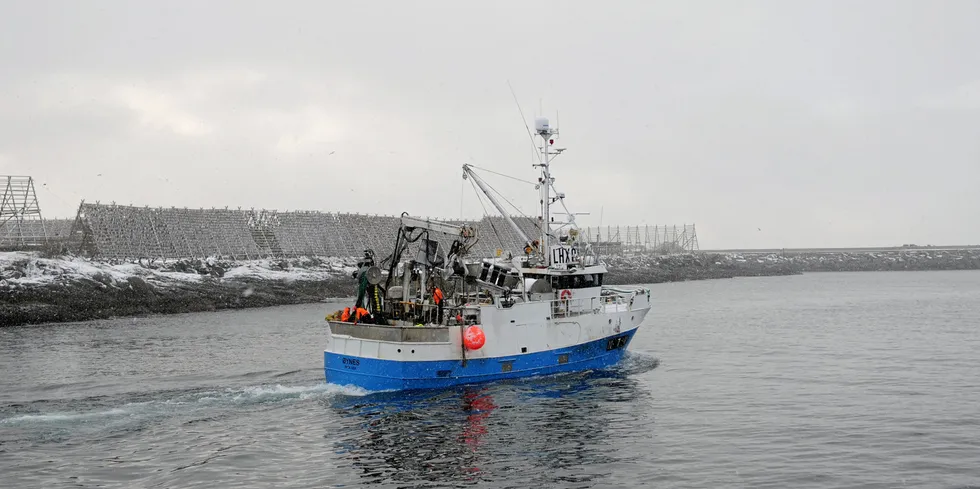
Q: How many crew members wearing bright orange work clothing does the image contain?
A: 3